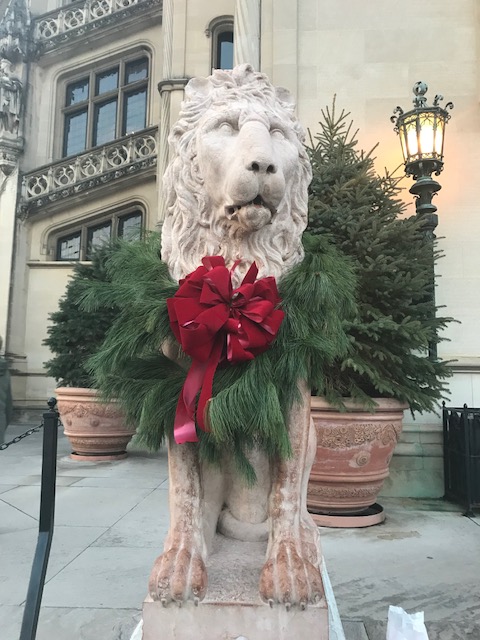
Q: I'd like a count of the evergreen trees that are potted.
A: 2